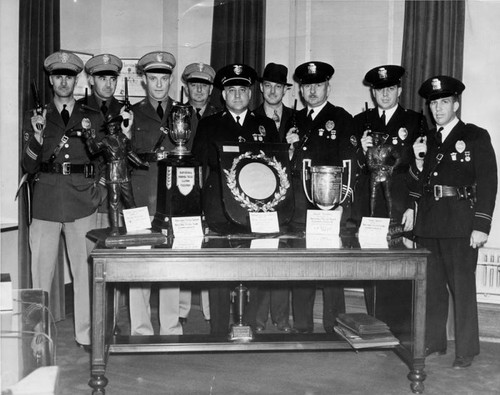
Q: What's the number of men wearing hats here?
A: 9